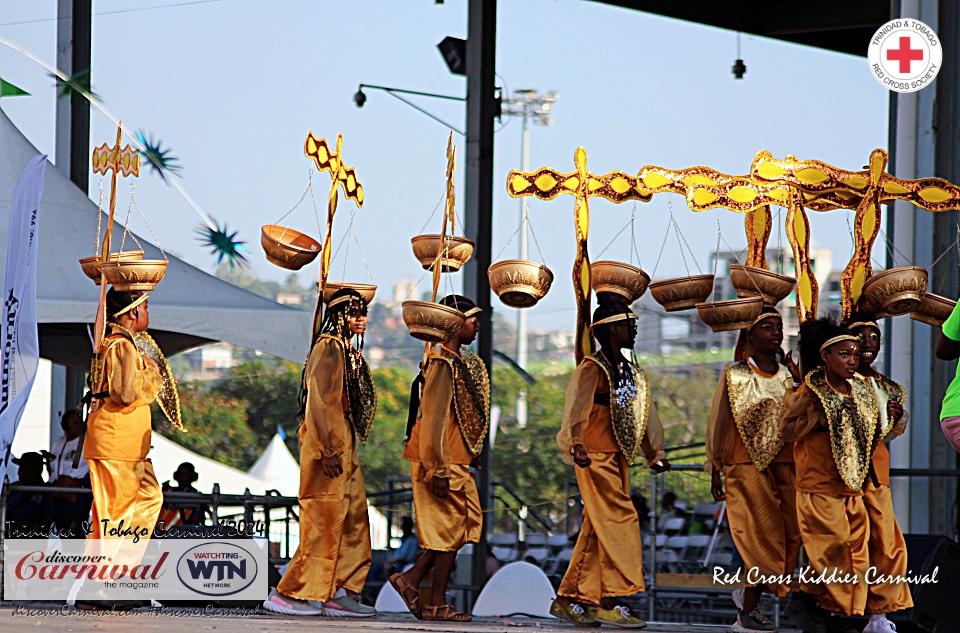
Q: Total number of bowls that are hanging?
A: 13